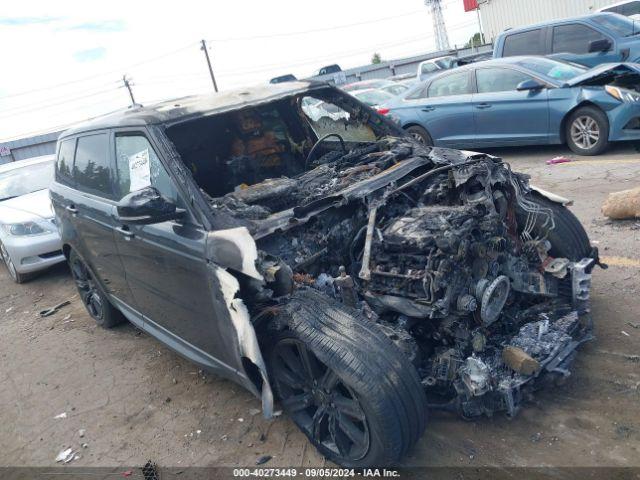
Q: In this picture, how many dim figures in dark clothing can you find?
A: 0